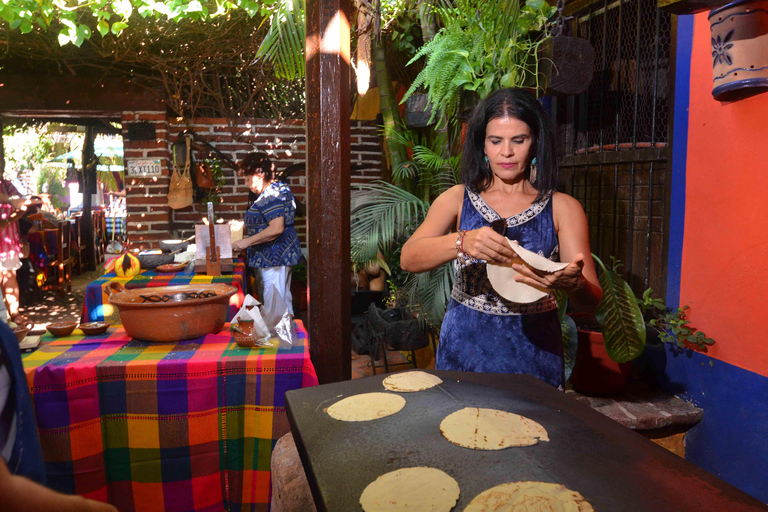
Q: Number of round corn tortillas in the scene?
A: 6